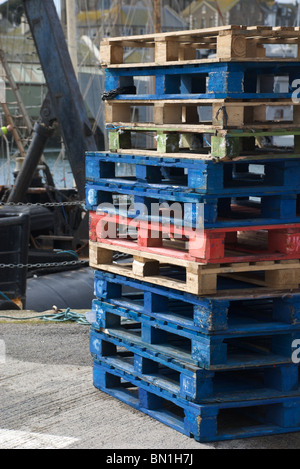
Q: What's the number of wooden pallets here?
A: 12